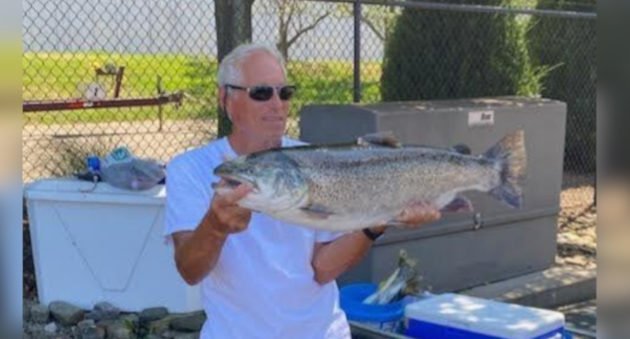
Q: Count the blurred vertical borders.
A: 2